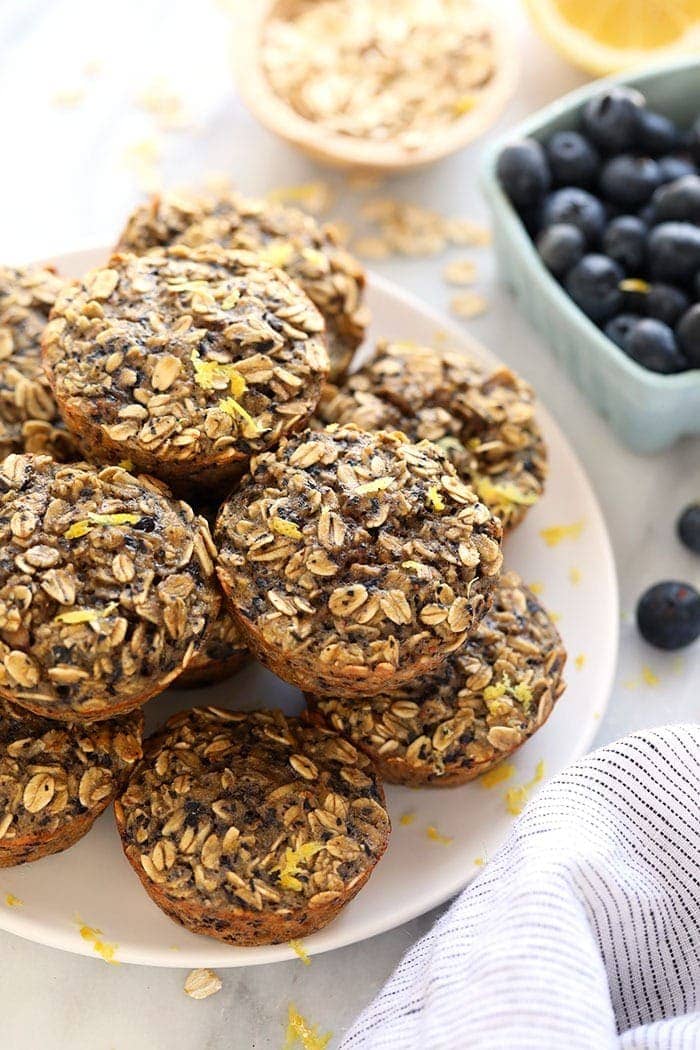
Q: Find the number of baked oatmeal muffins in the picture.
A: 10